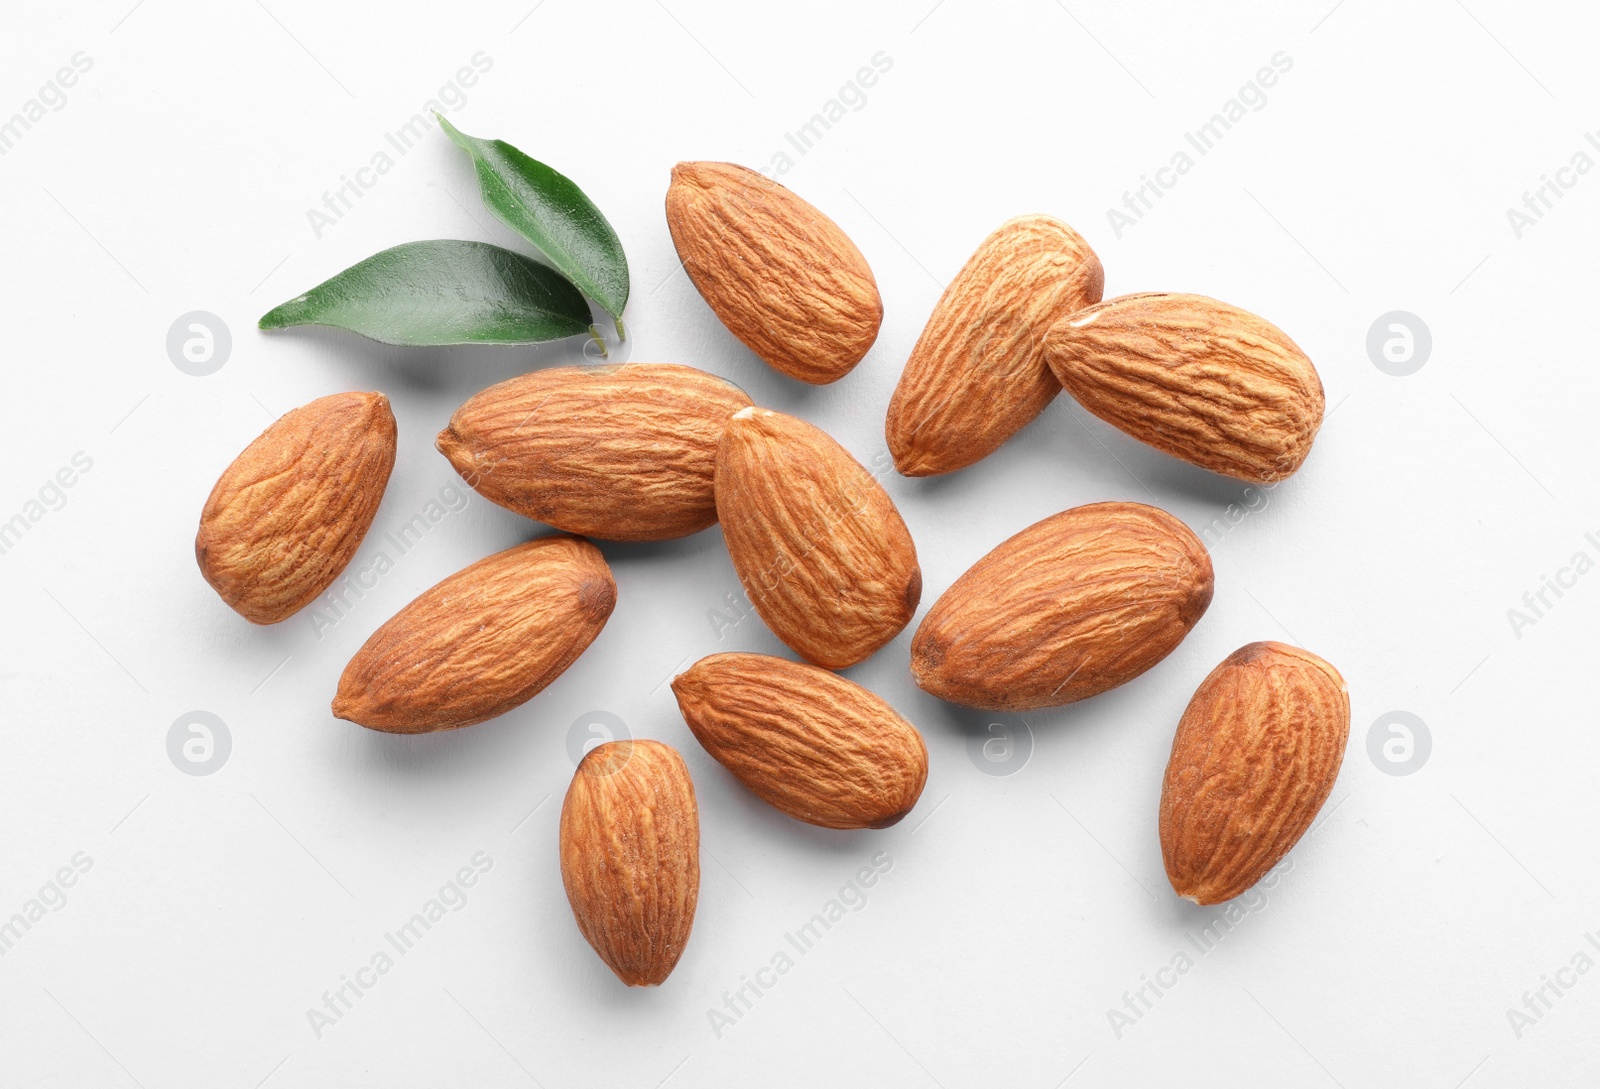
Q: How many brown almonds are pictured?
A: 11